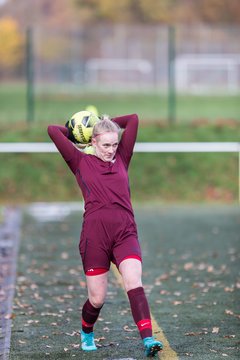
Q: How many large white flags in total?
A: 0